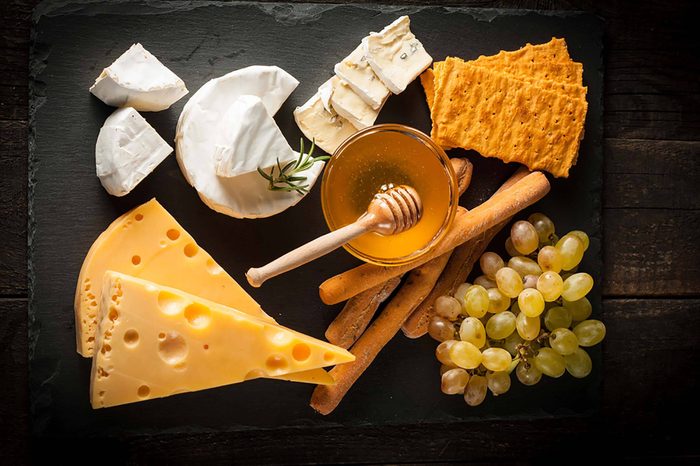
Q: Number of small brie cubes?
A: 3